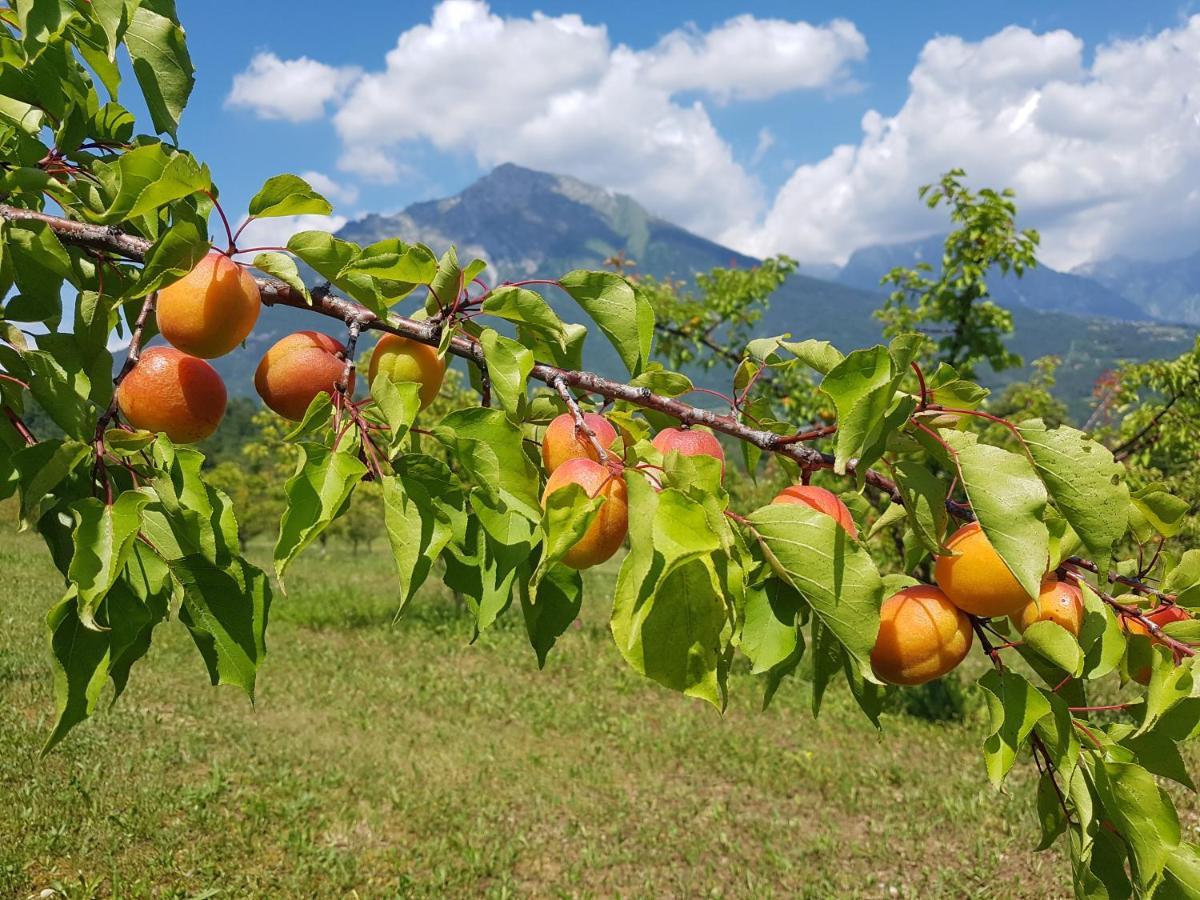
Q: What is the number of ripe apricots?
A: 12